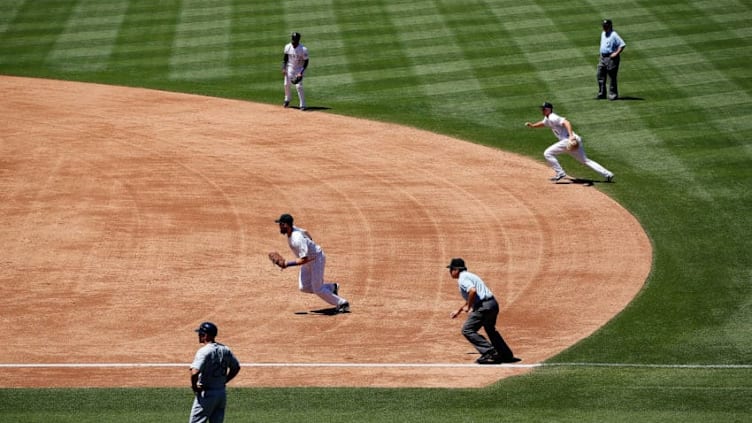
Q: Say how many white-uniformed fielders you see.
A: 3